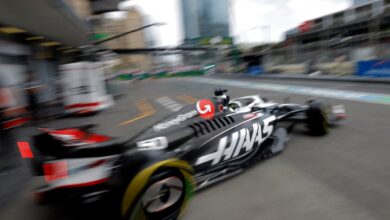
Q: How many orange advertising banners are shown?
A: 0